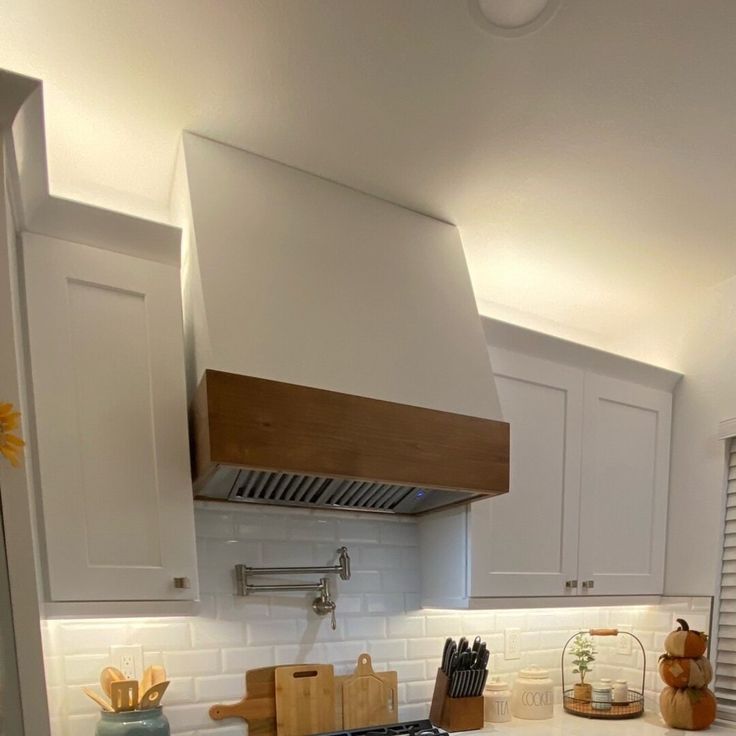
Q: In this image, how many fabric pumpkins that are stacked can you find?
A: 3